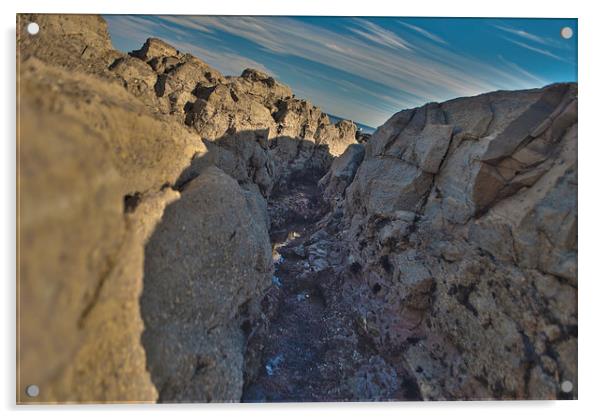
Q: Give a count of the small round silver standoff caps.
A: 4